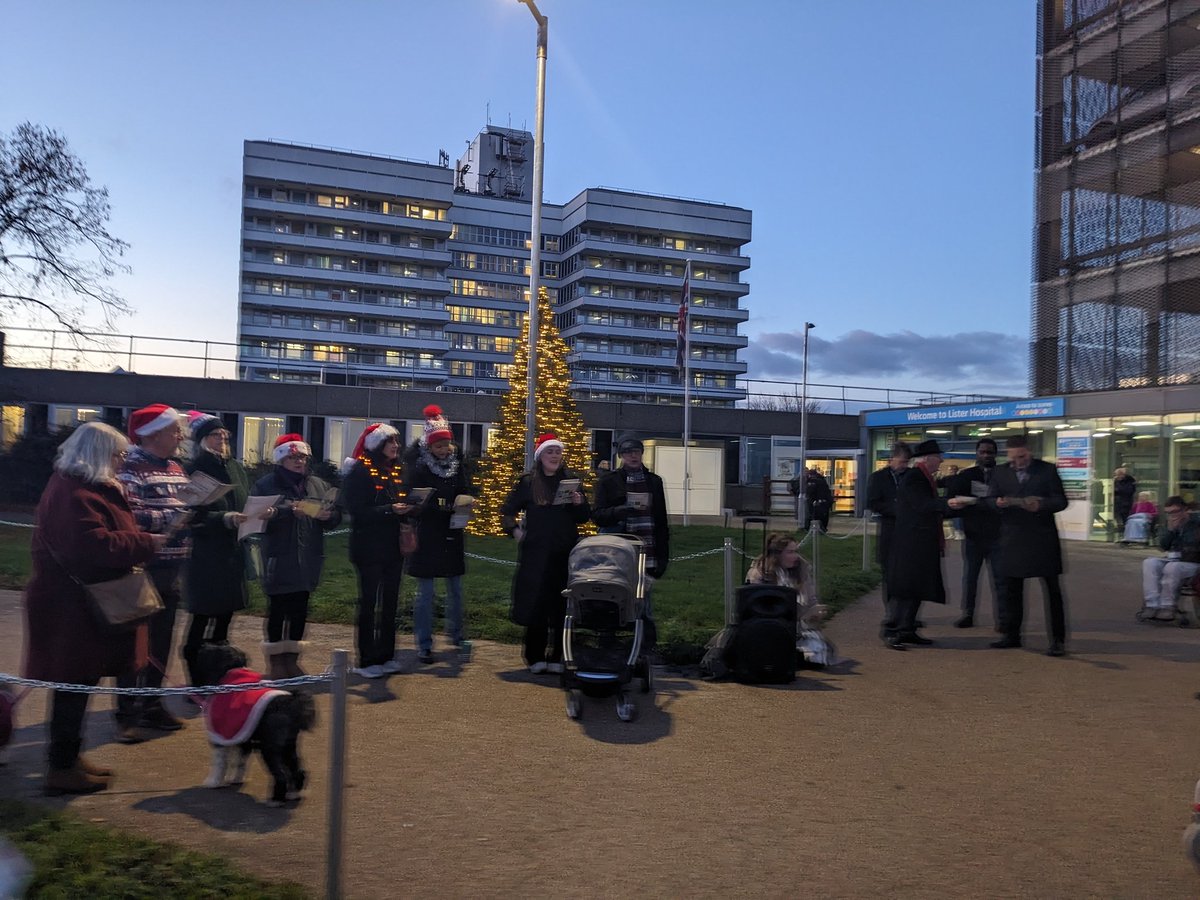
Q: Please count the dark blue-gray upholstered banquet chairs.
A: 0